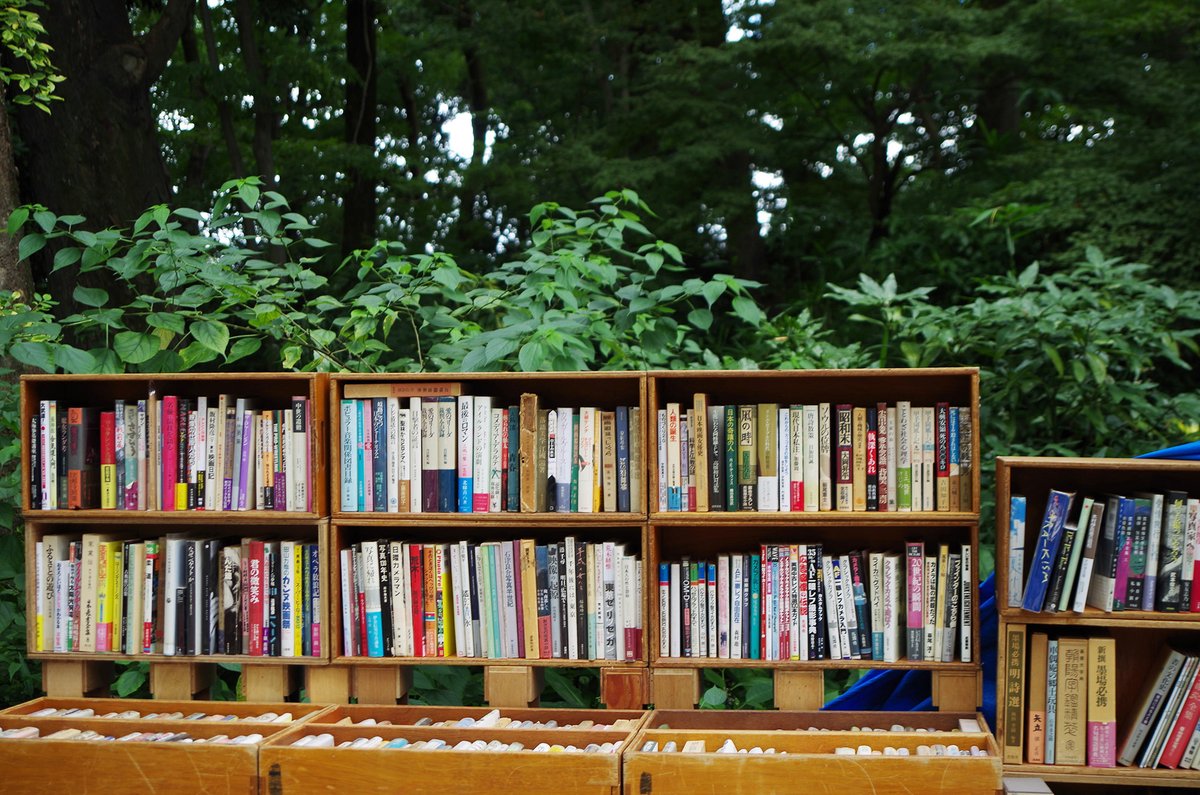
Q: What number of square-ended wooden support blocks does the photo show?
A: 10